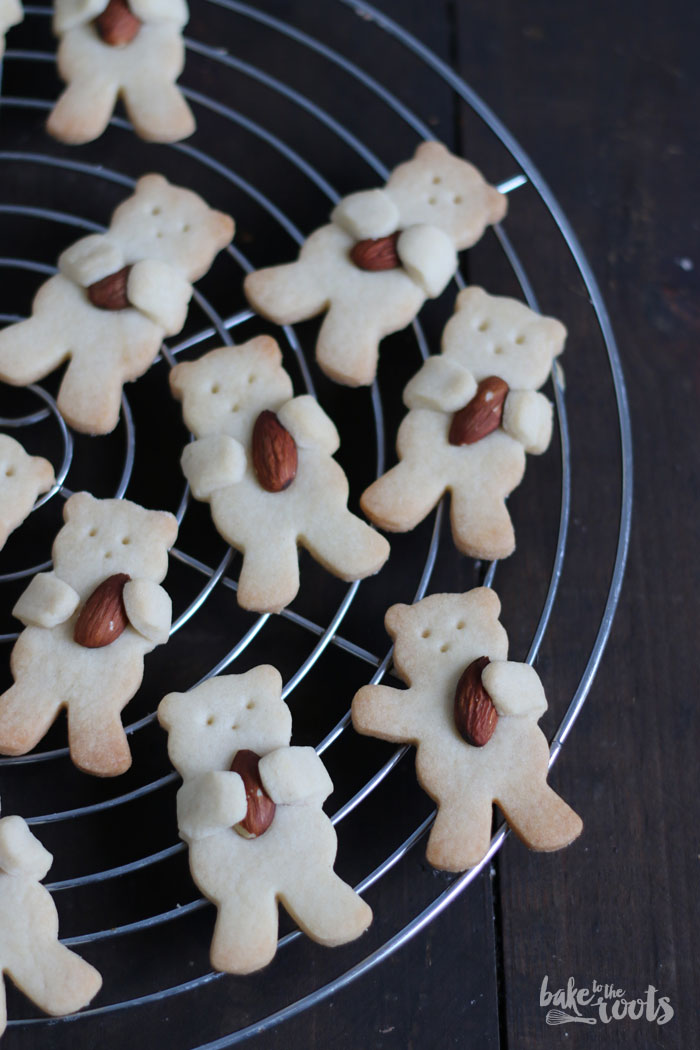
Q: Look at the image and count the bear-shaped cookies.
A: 11